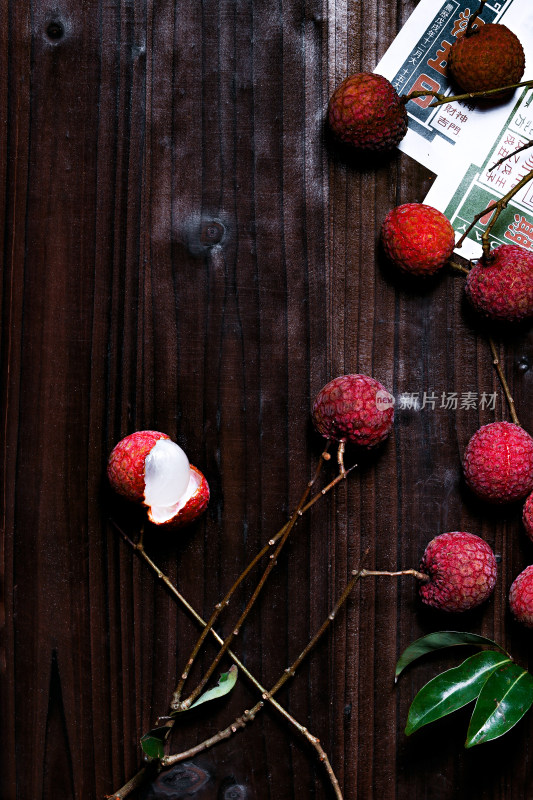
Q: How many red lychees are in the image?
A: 10